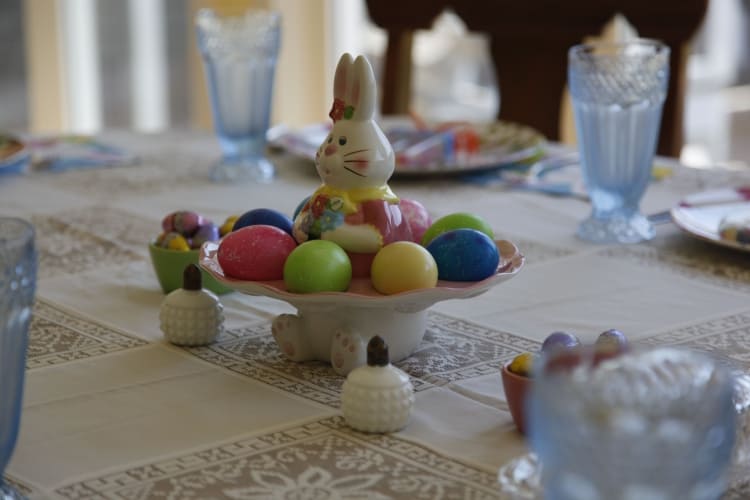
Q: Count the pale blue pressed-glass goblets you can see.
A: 4